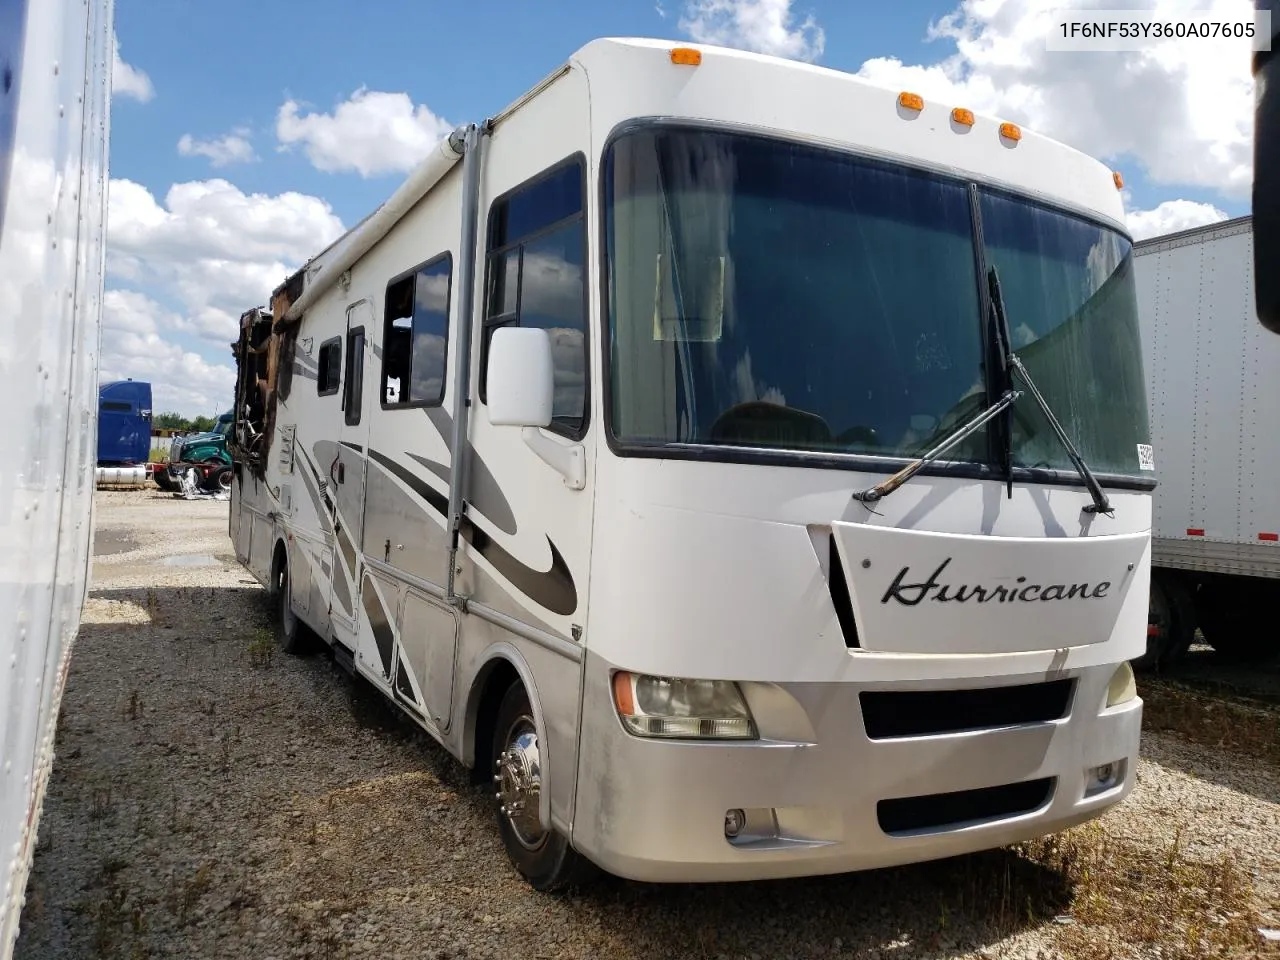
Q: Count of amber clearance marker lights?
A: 5